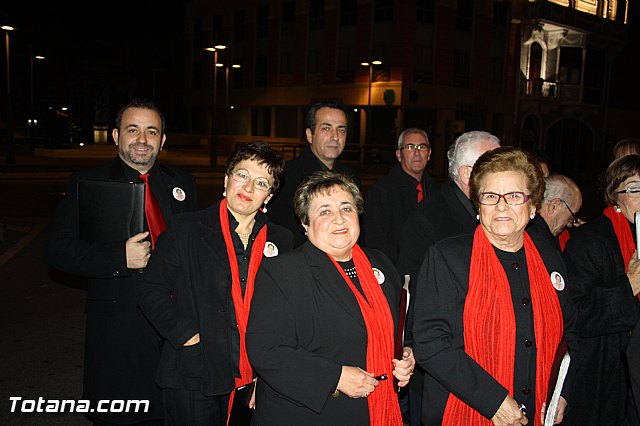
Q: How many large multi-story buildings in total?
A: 2